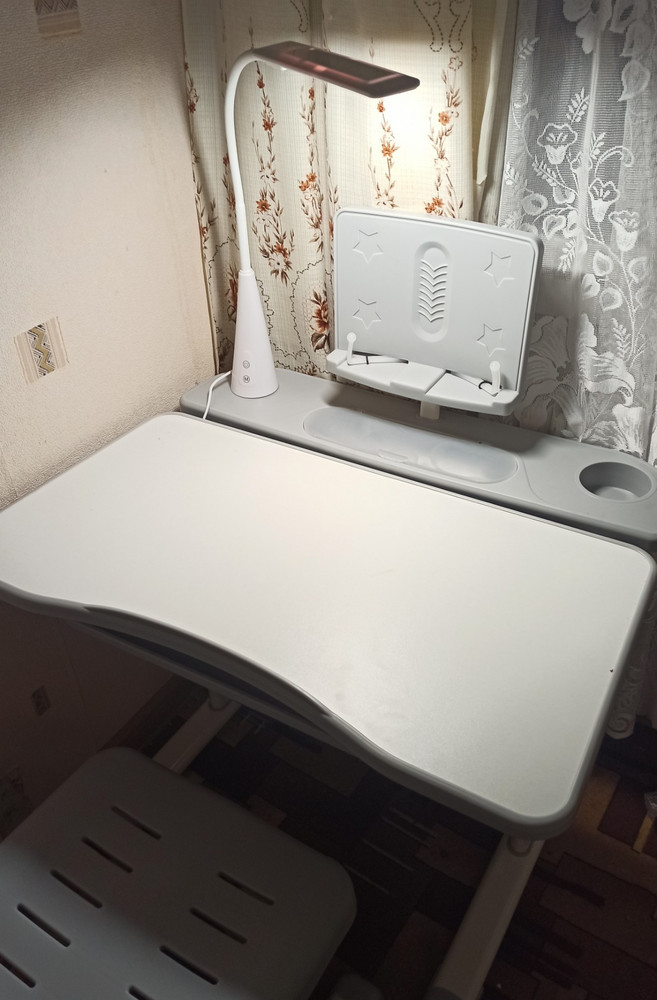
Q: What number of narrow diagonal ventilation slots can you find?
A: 9